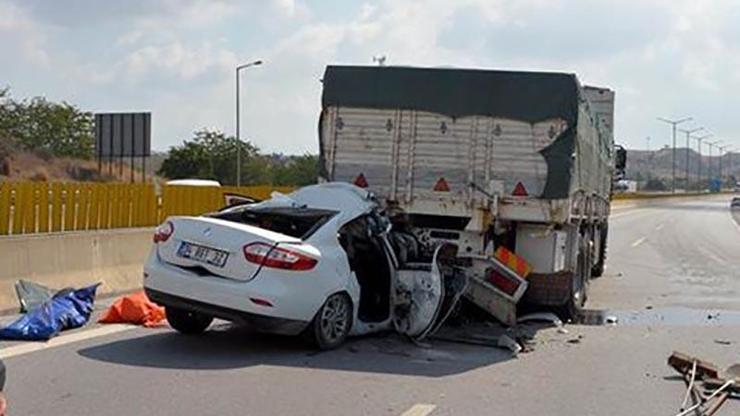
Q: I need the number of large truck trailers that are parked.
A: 1